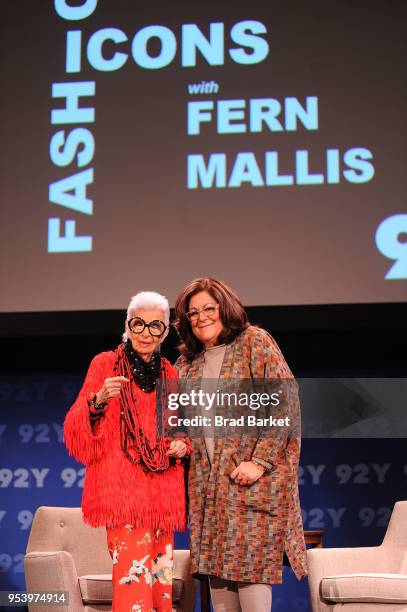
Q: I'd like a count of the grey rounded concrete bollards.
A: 0